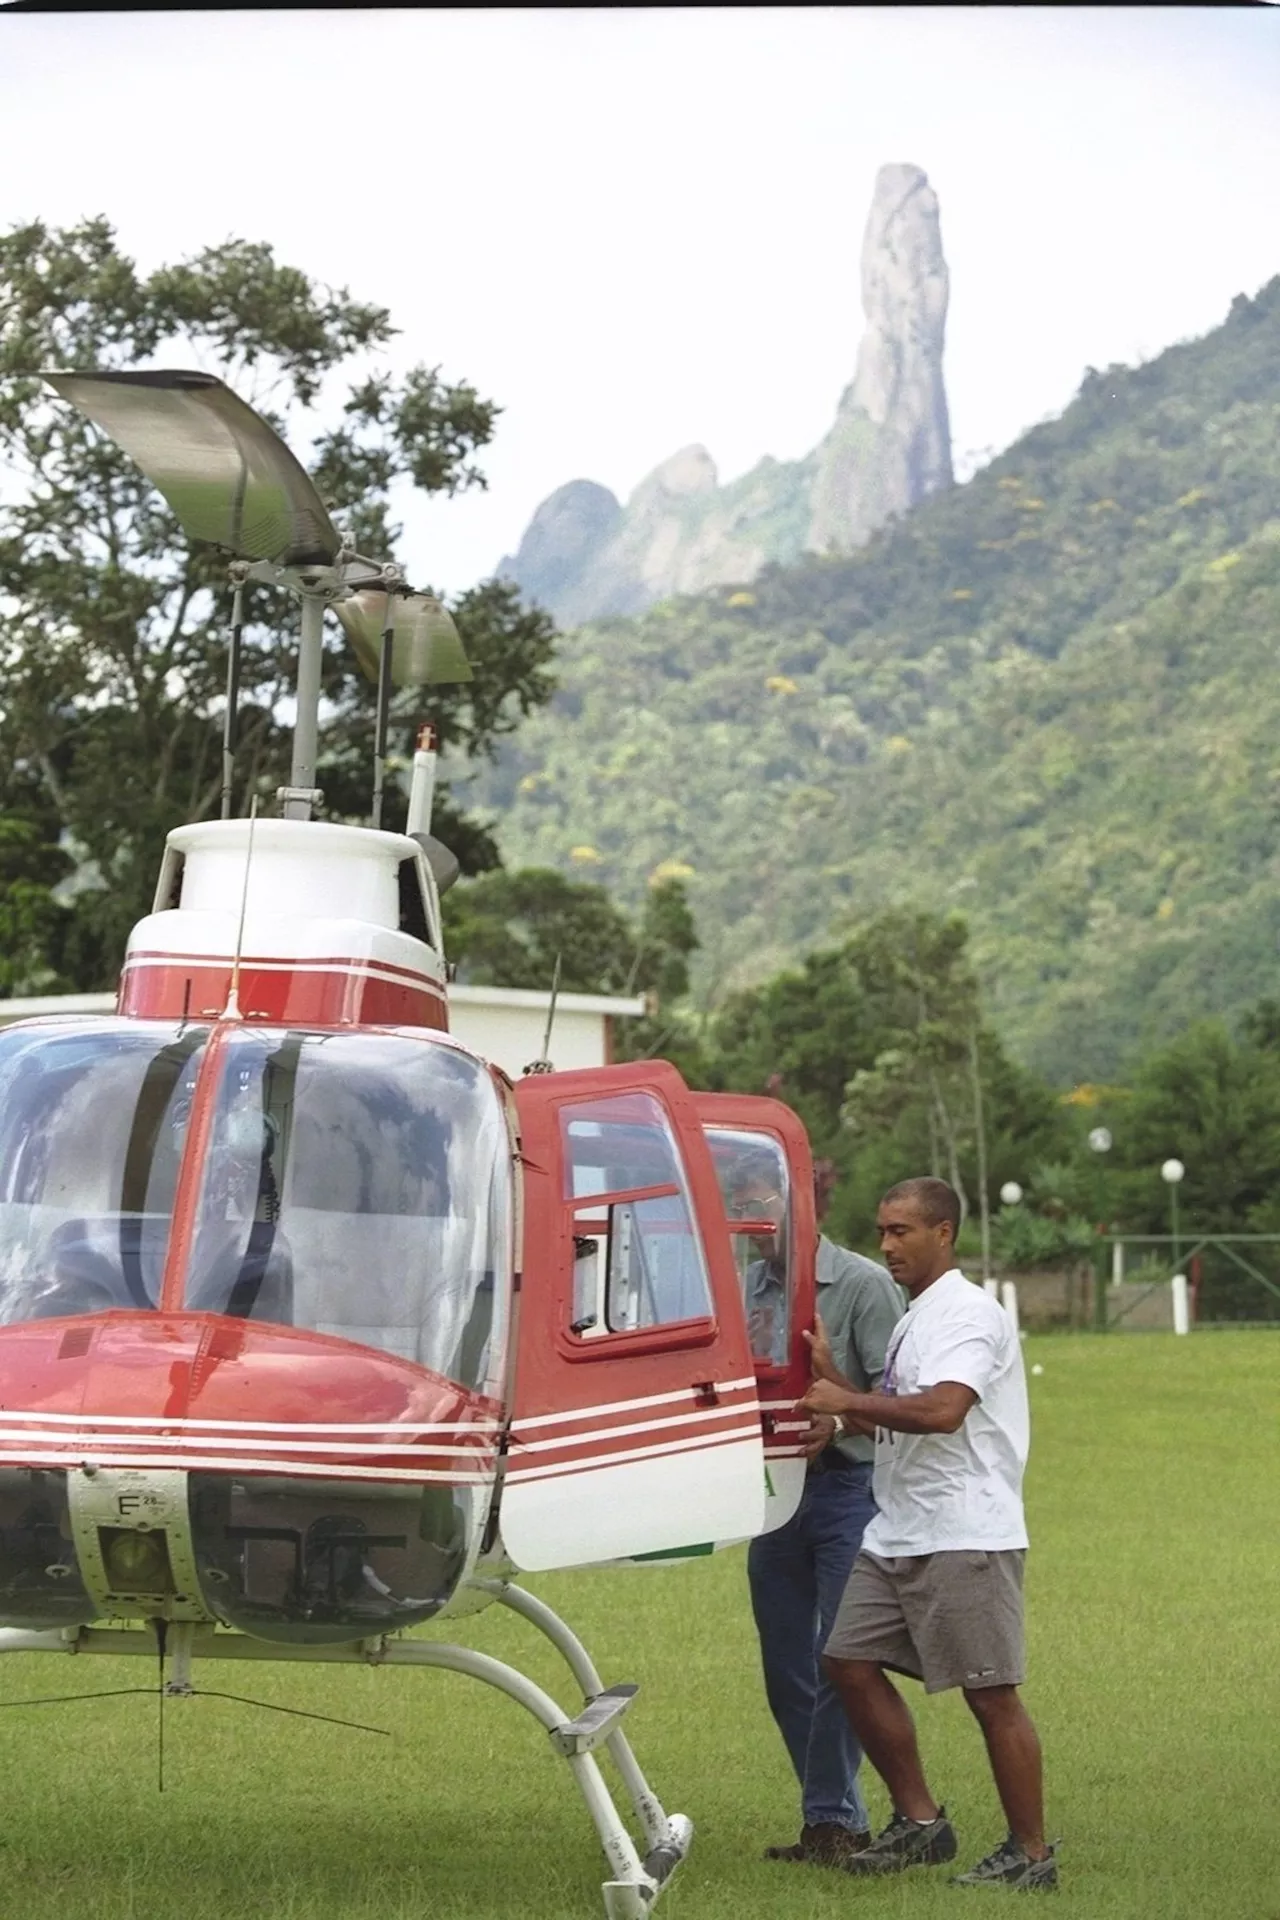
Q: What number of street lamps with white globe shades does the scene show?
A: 3